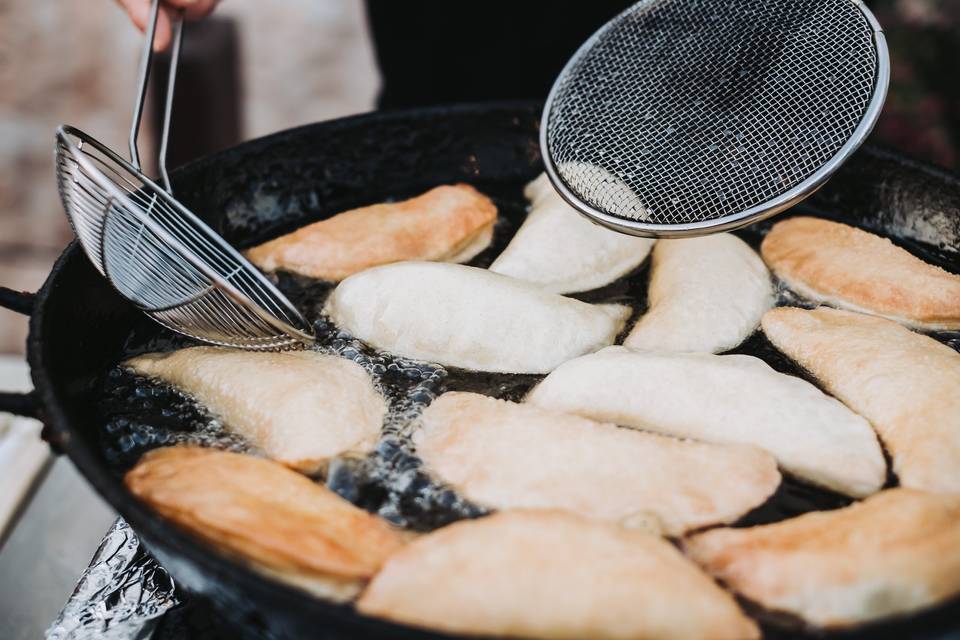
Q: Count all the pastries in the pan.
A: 12